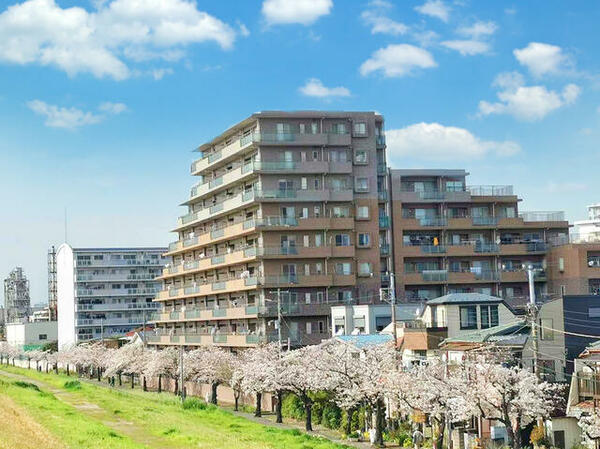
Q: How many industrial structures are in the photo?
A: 2